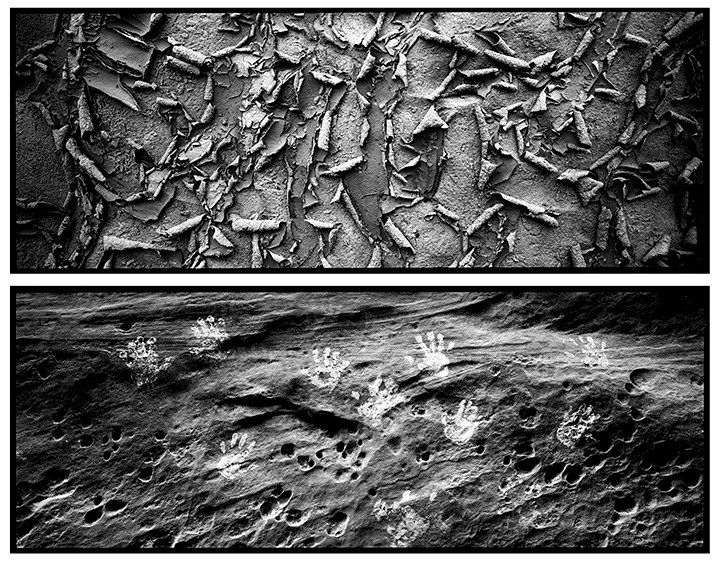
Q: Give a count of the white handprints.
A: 10